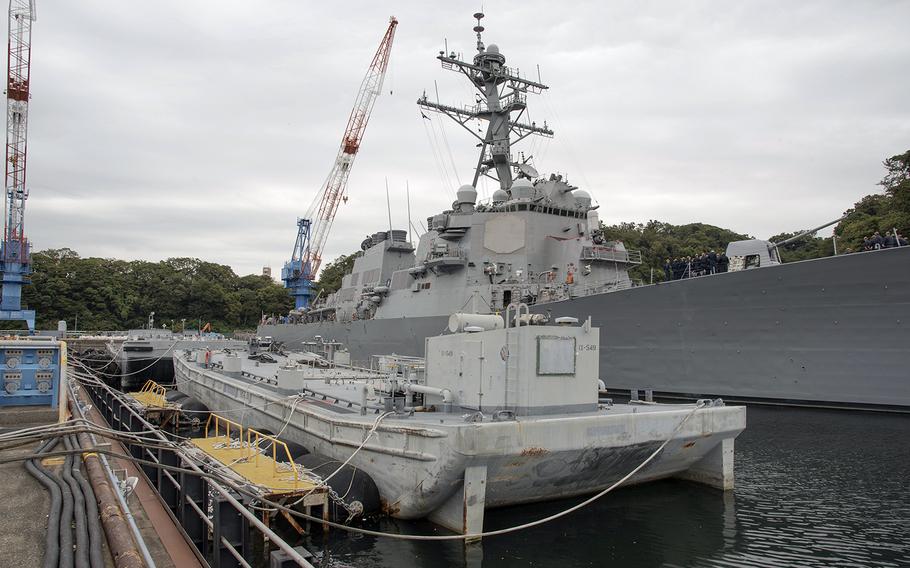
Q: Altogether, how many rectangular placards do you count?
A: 1